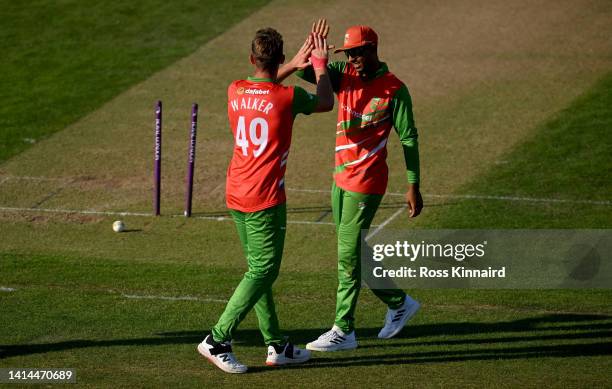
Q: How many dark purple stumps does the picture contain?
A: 2